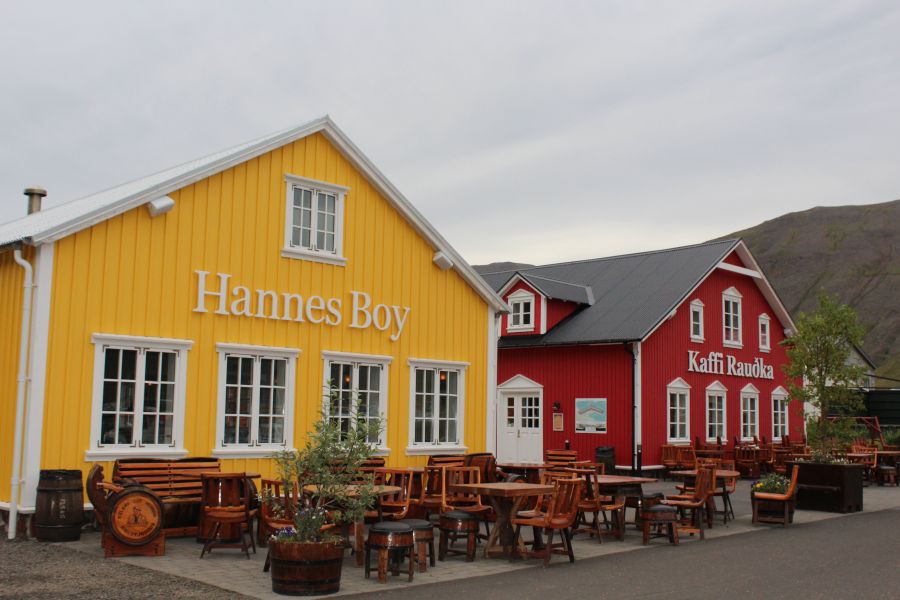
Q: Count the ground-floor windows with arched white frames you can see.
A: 4